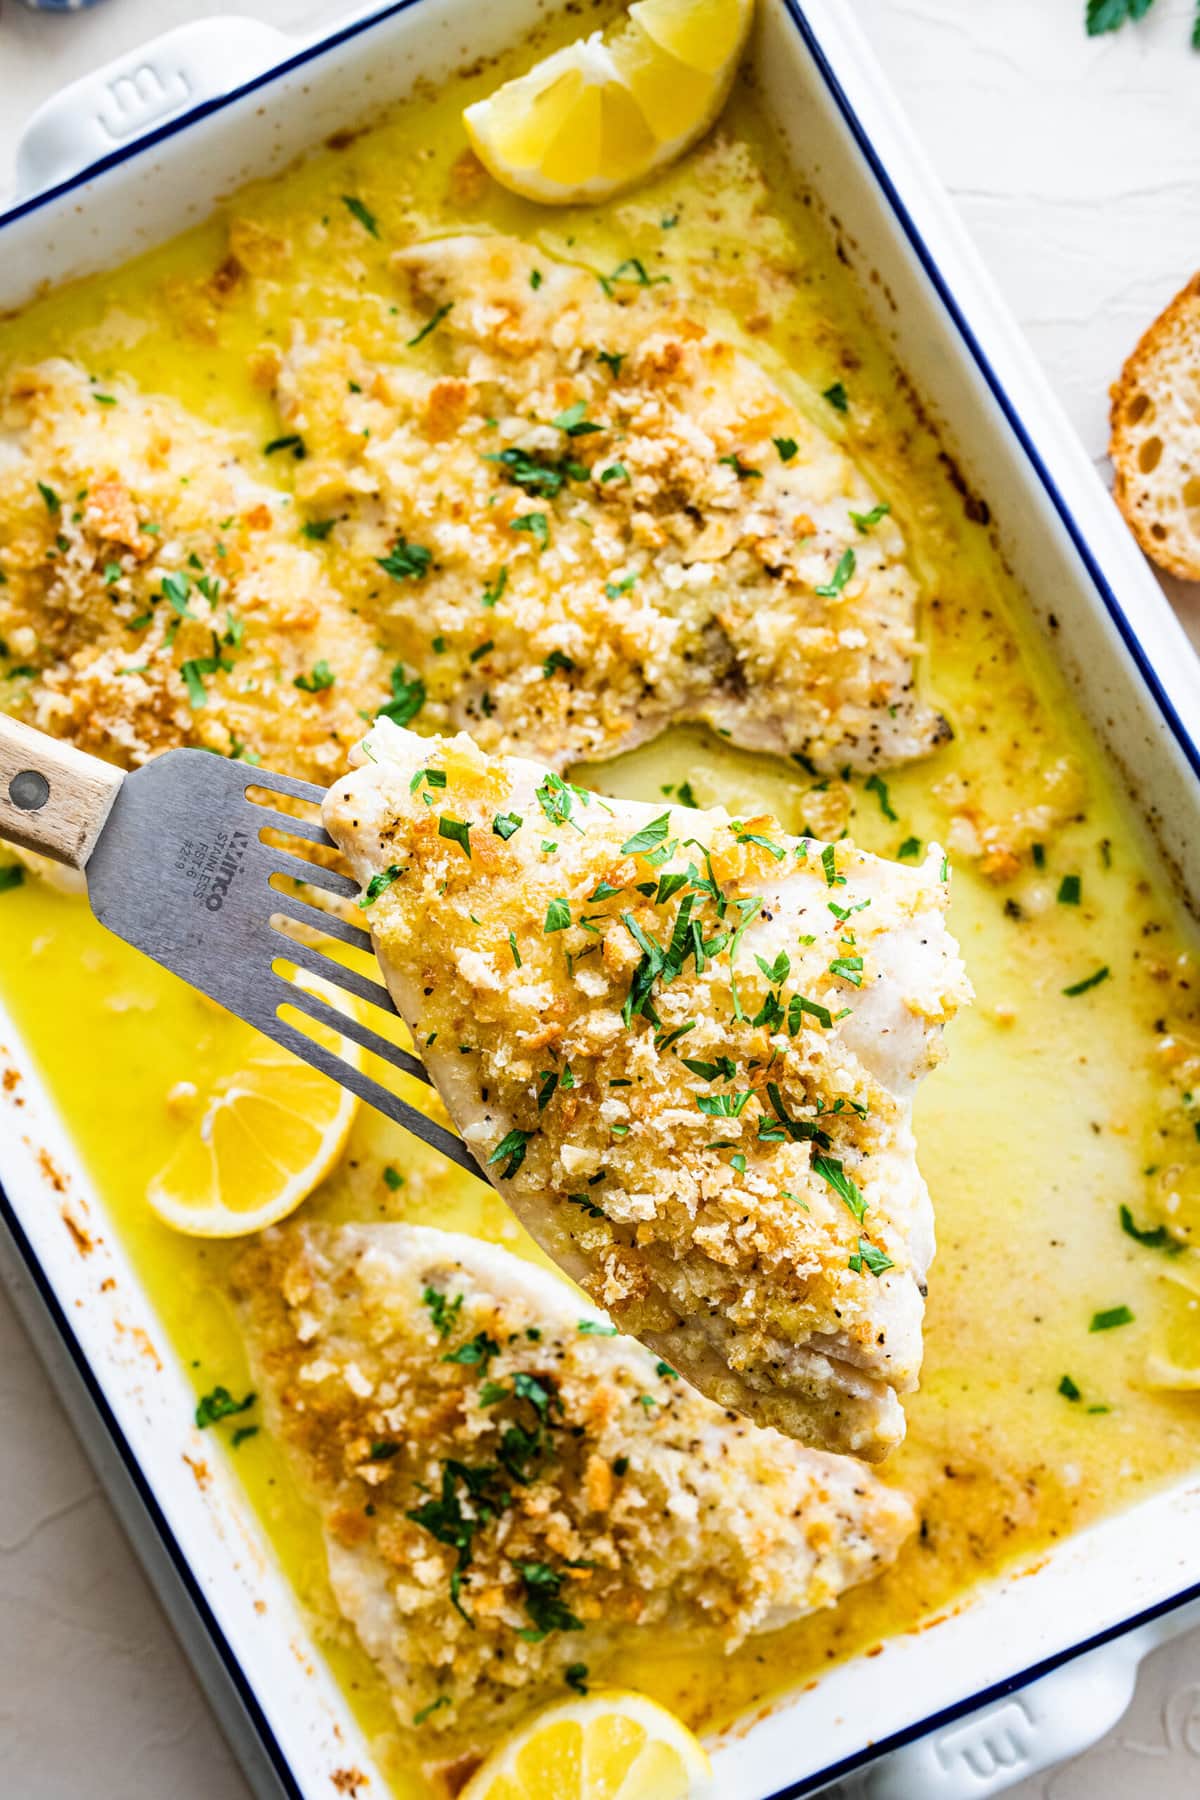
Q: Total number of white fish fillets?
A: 4